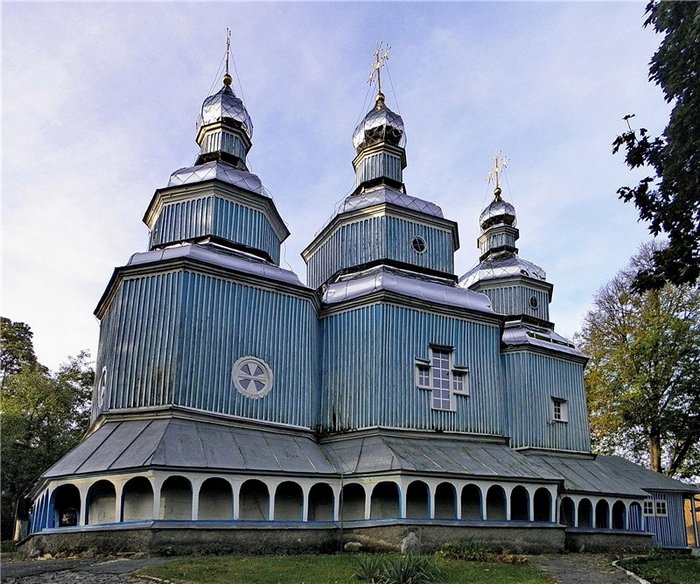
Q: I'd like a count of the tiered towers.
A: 3